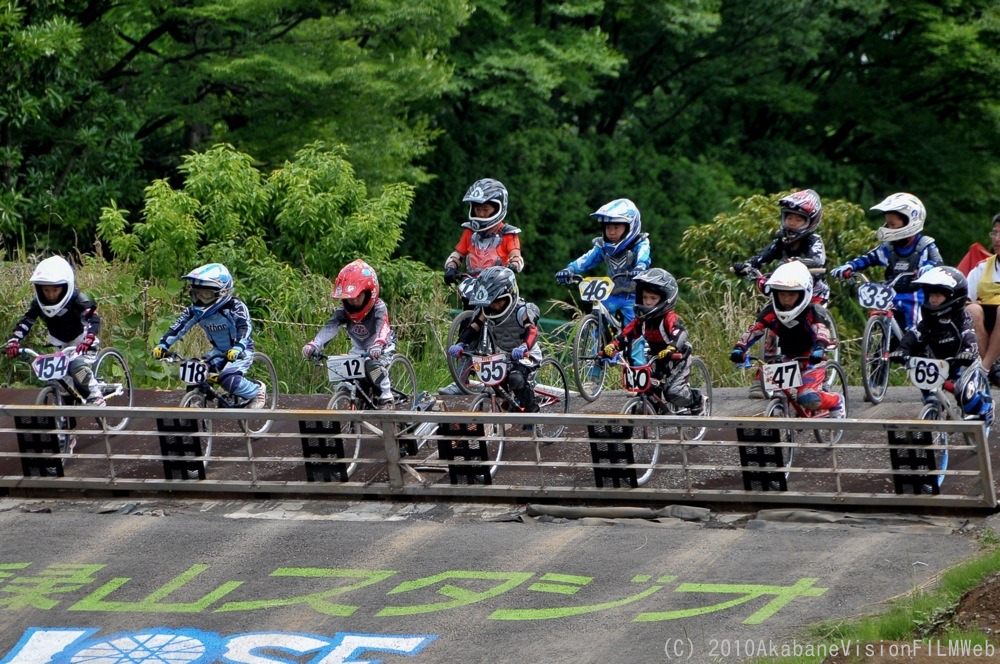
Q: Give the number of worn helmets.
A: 11